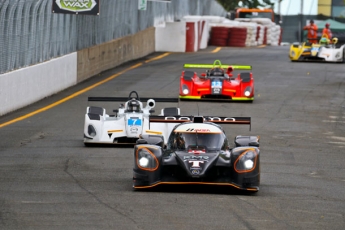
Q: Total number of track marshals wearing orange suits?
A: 2